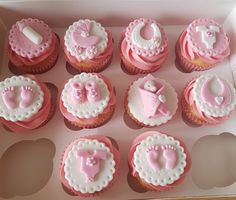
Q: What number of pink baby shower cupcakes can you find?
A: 10